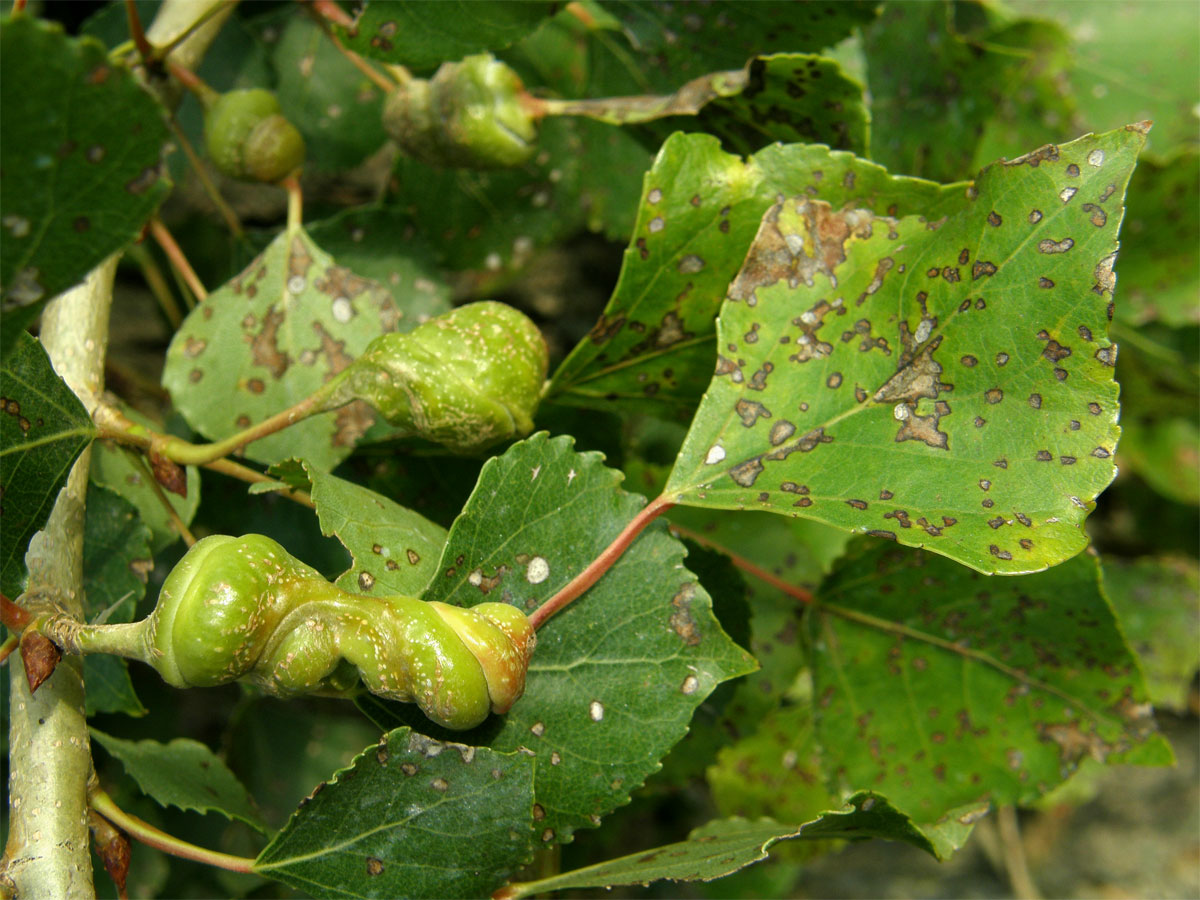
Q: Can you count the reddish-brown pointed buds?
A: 3